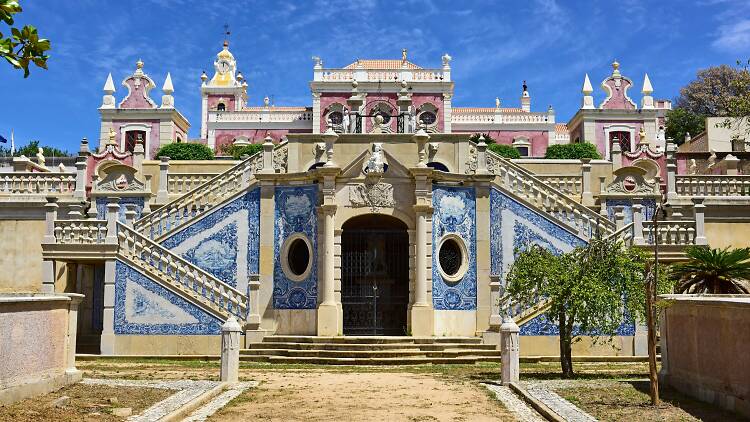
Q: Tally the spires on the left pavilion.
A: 2